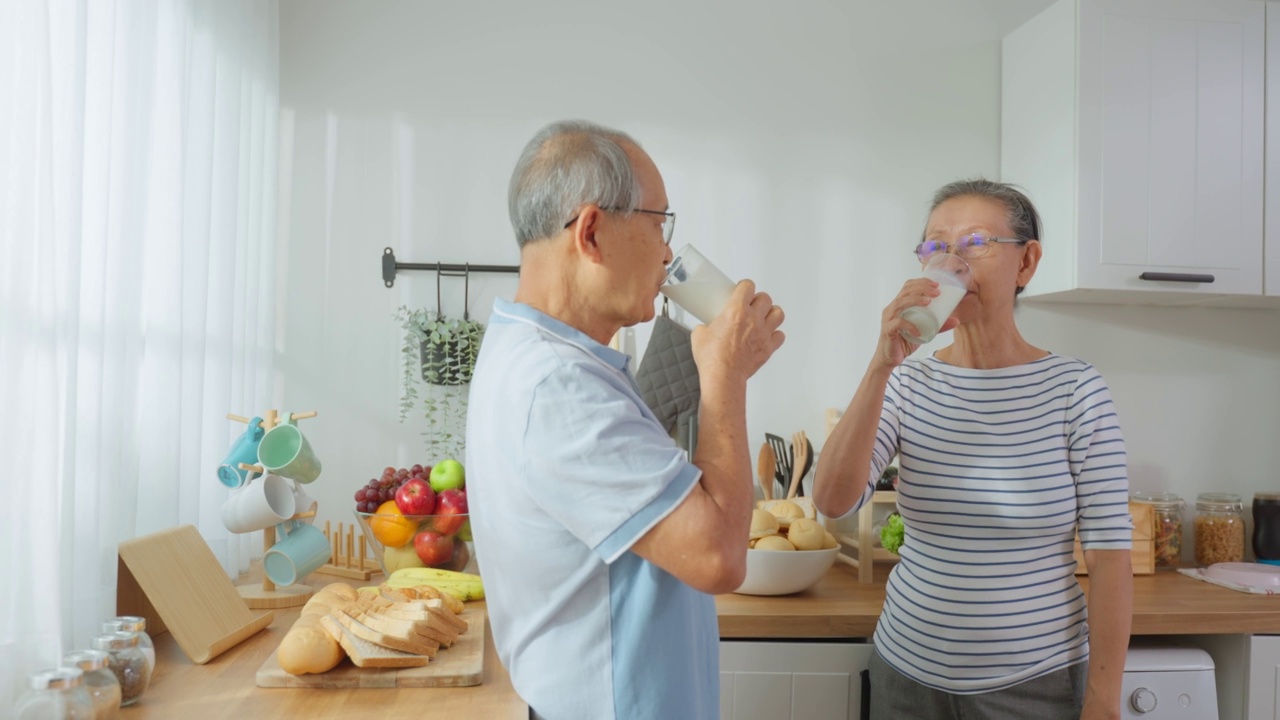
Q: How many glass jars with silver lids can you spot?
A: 4